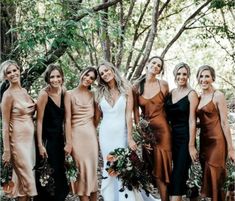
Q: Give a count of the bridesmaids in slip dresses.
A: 6